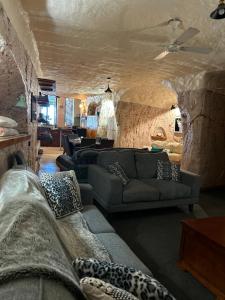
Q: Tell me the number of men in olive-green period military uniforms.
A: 0